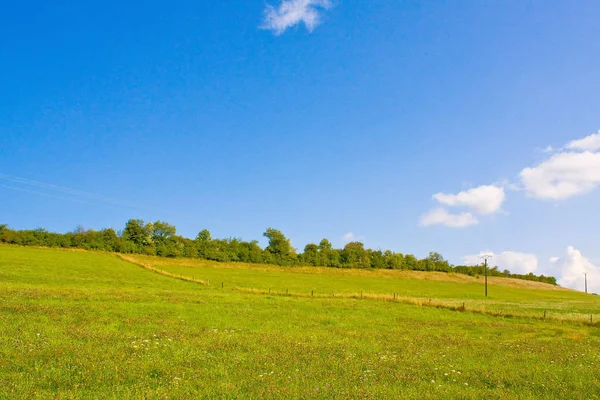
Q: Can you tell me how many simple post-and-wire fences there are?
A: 1